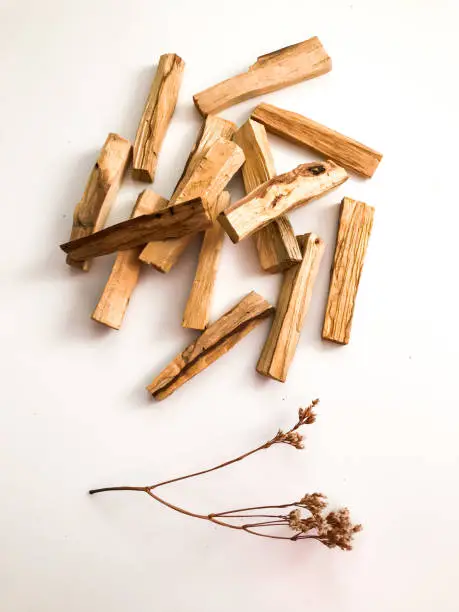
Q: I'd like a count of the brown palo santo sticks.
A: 14